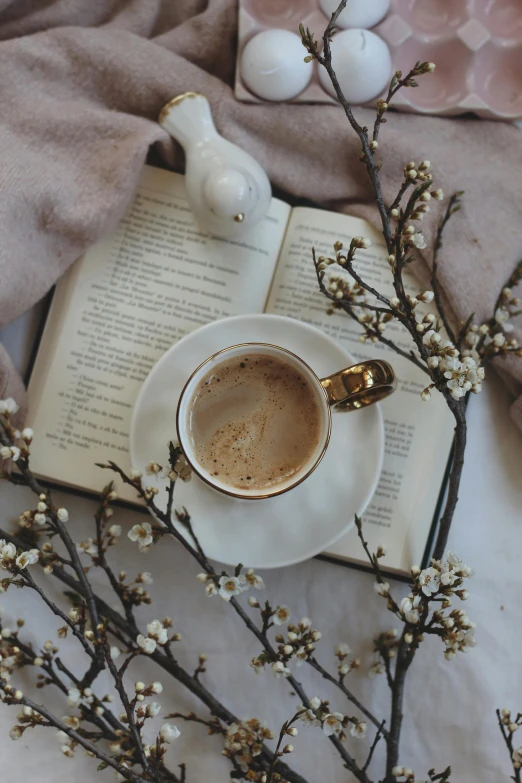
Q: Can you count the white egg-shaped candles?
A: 3